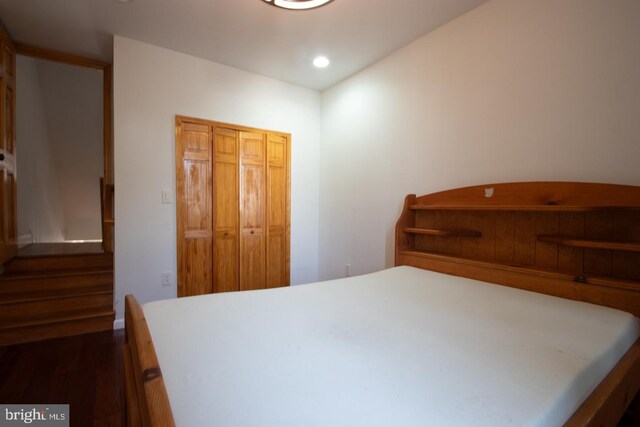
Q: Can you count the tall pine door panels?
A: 4